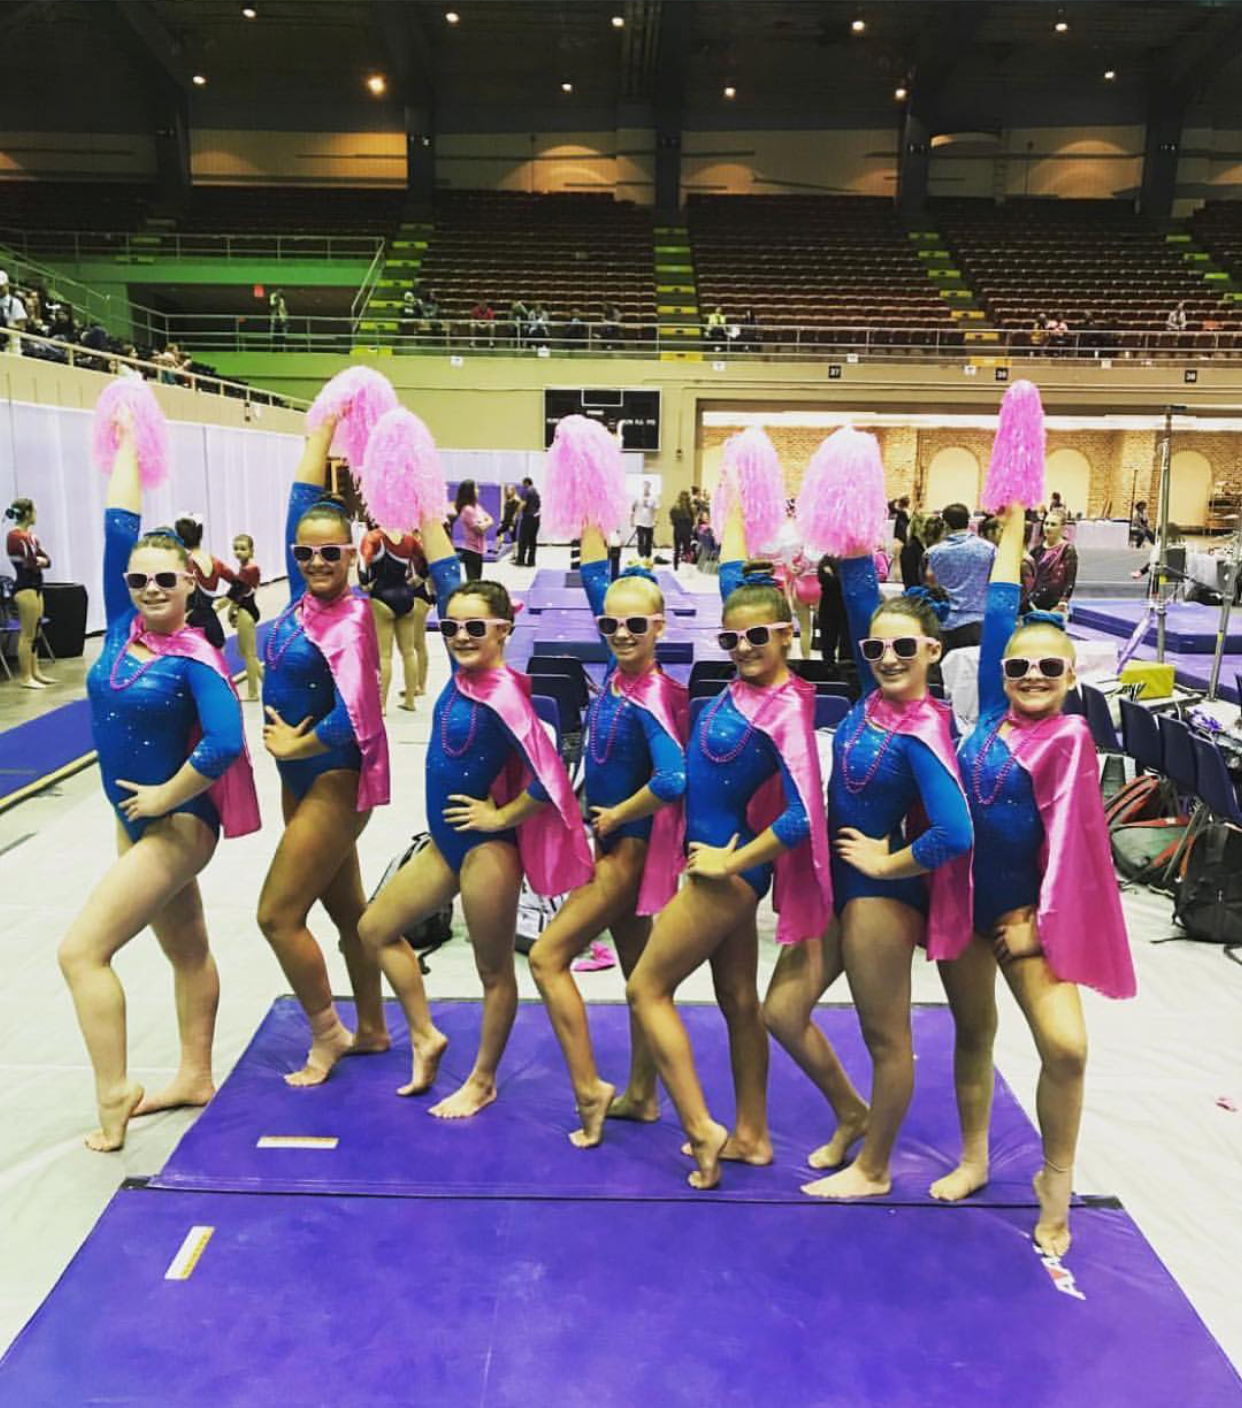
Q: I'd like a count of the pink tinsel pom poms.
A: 7